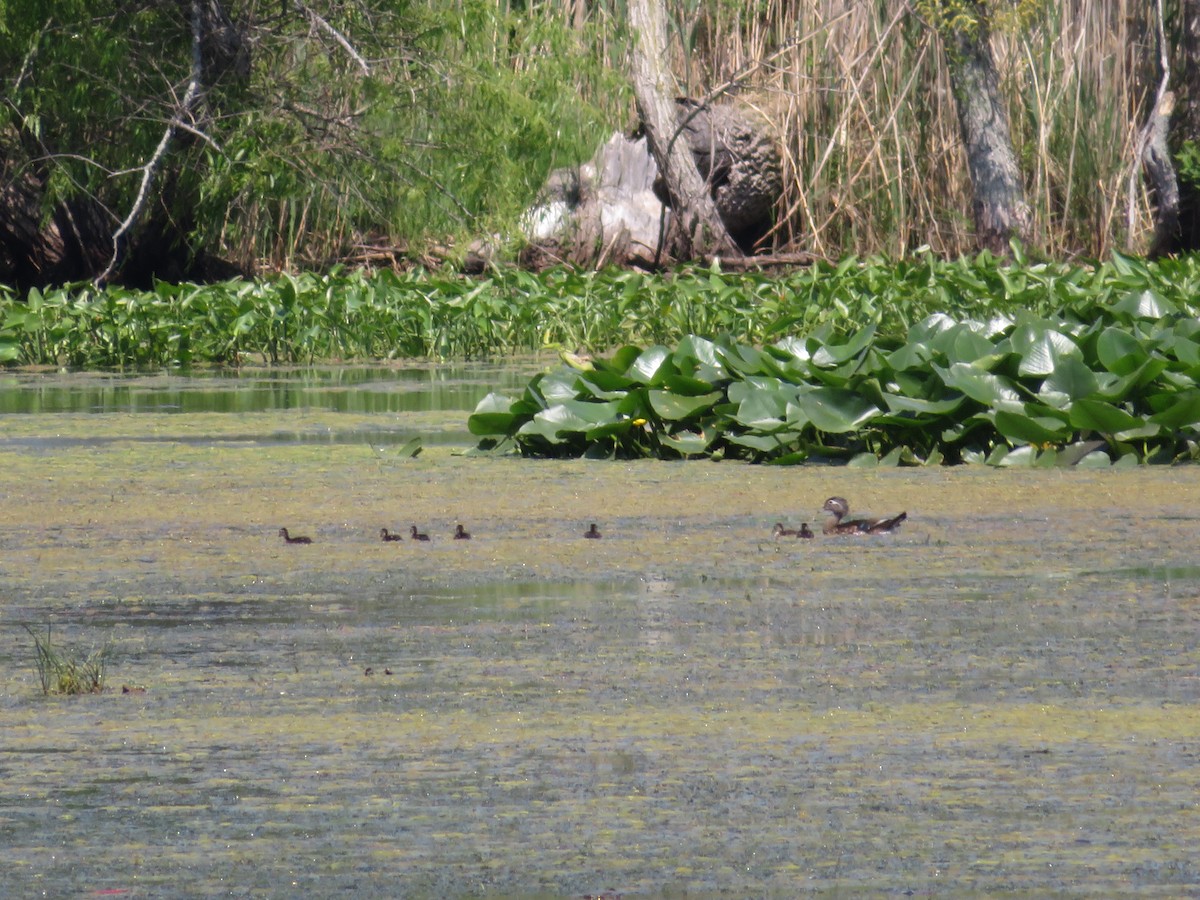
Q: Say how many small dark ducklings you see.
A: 7